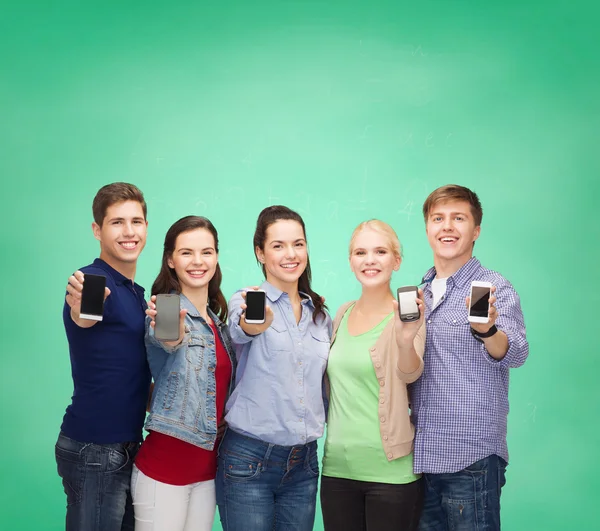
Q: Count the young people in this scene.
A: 5